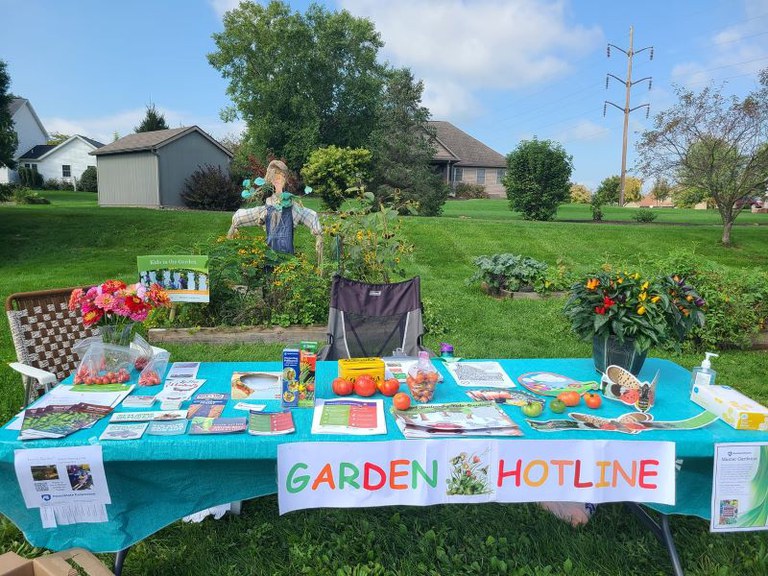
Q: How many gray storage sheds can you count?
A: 1